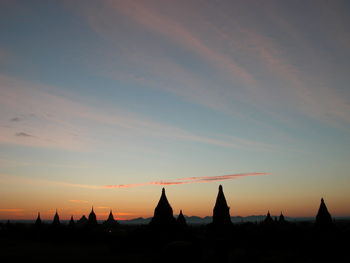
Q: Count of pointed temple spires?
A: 11